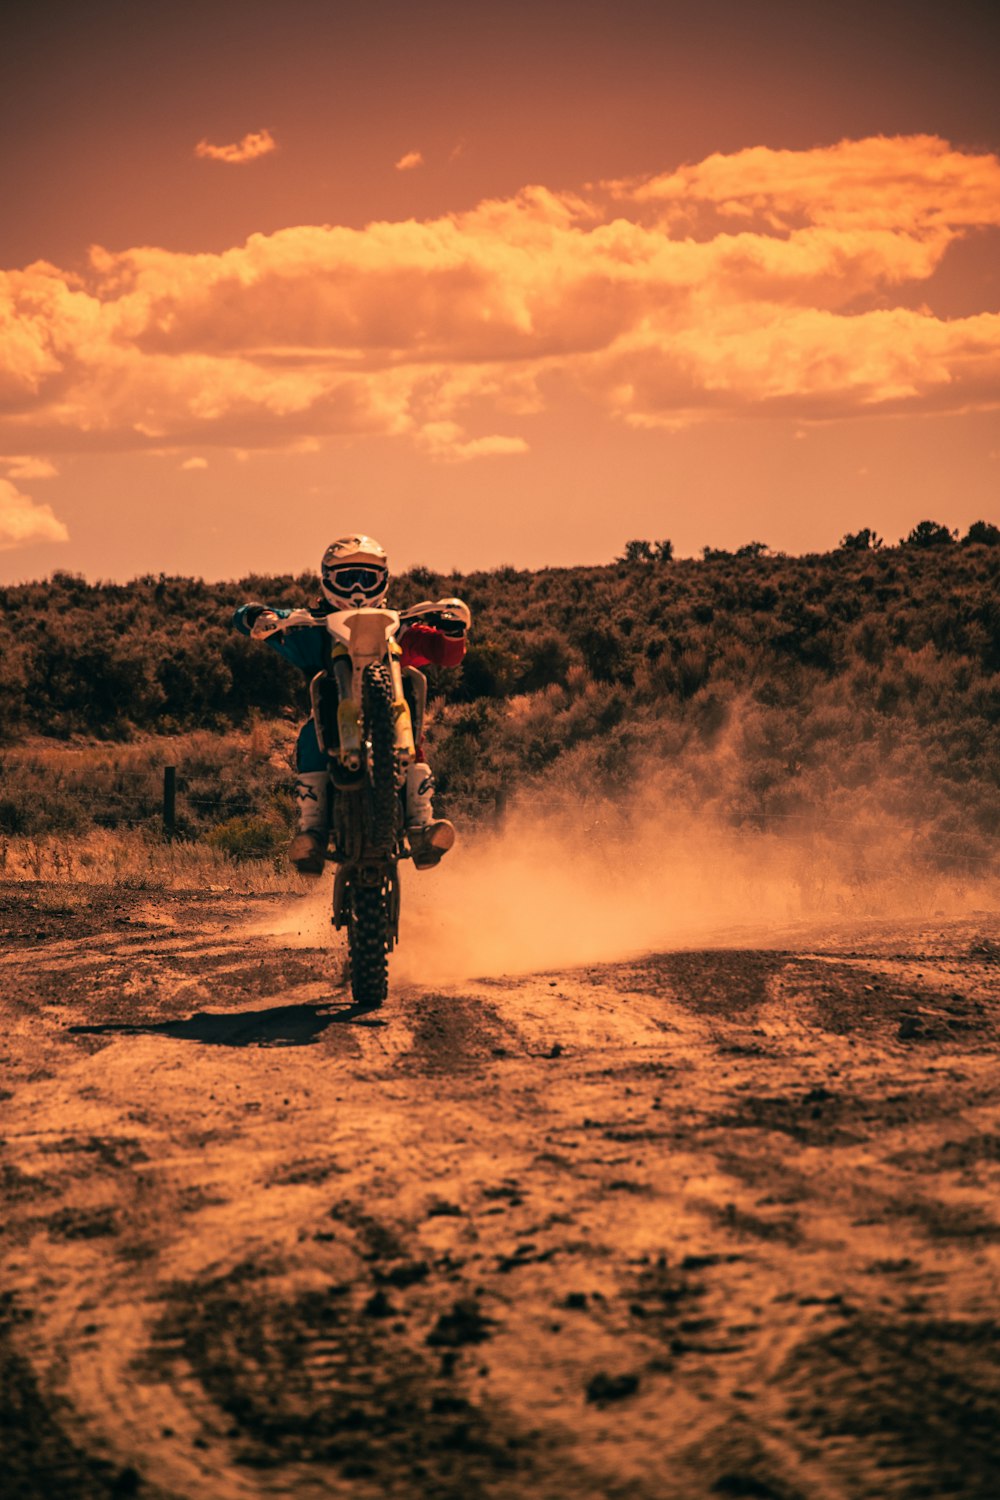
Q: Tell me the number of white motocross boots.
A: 2